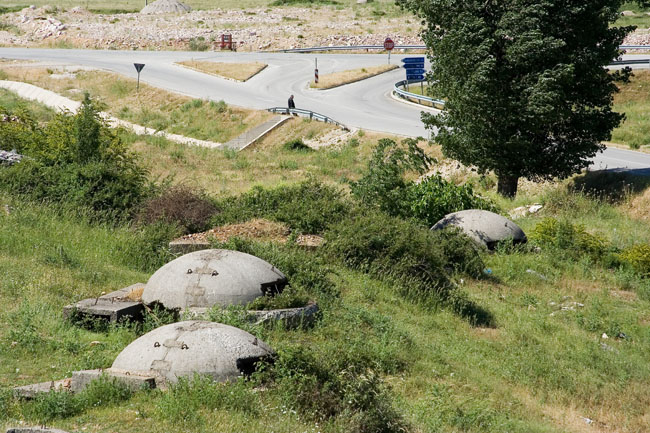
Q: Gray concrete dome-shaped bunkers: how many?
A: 3